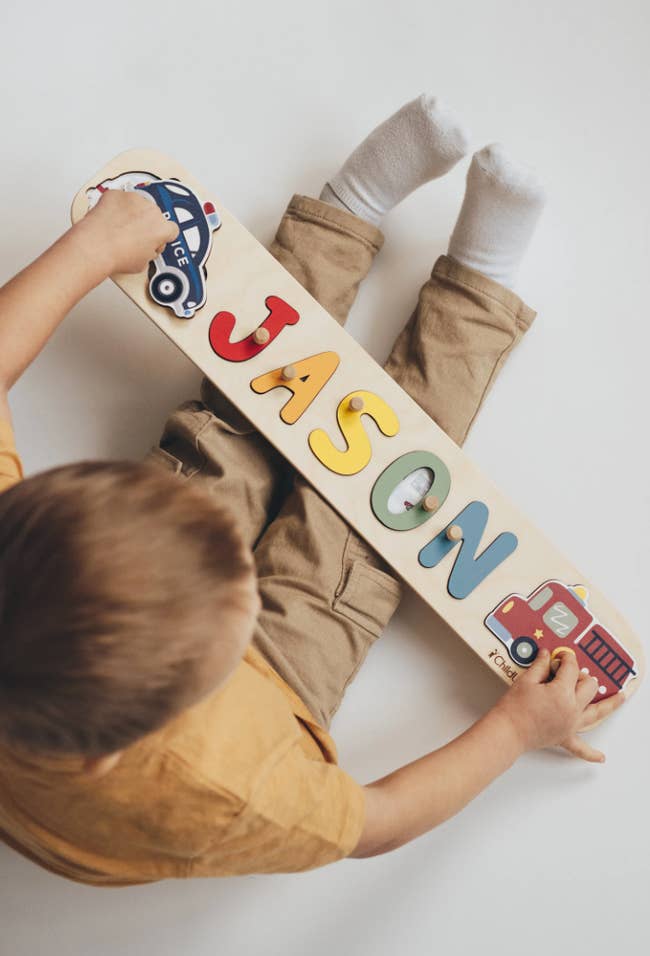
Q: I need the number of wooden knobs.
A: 5